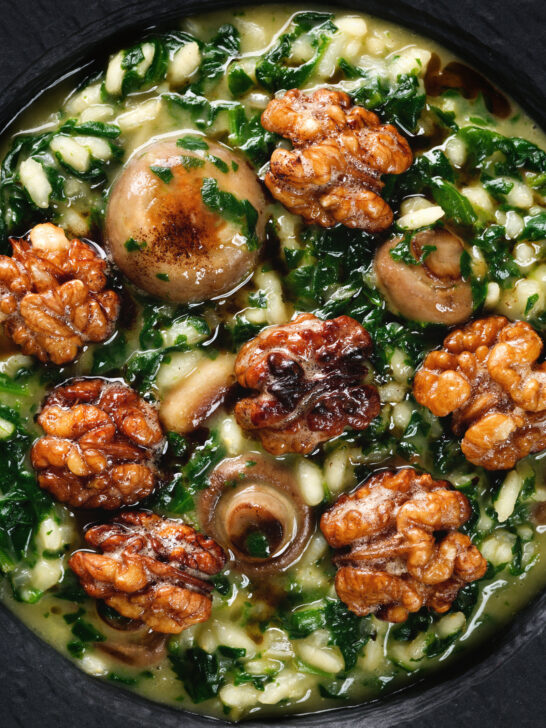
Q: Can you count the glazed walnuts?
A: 7